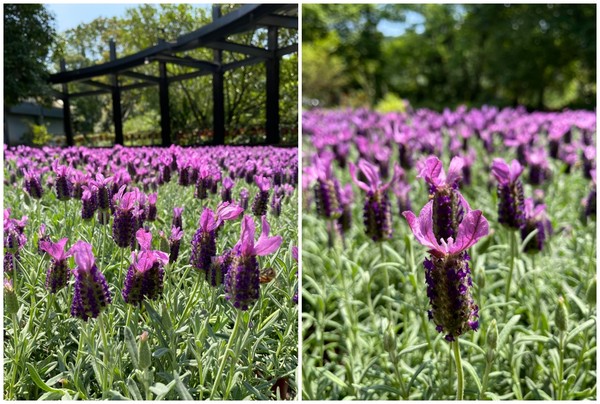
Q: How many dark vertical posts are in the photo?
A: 5